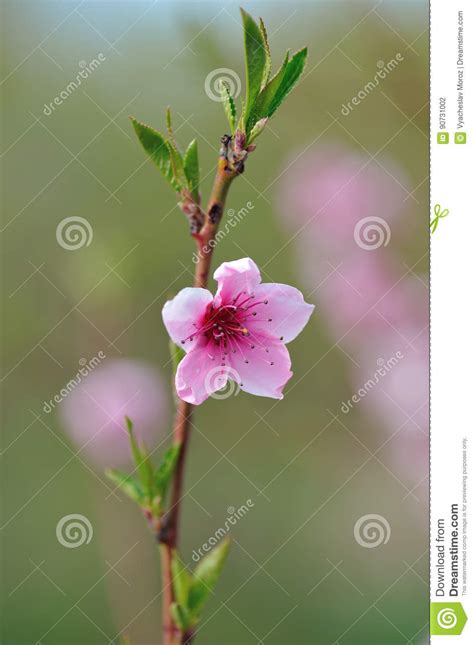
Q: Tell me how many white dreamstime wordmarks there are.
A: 6